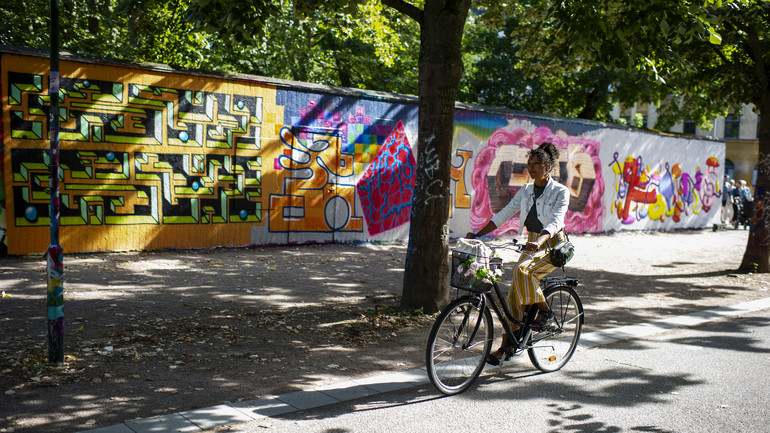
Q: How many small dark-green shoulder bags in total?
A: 1